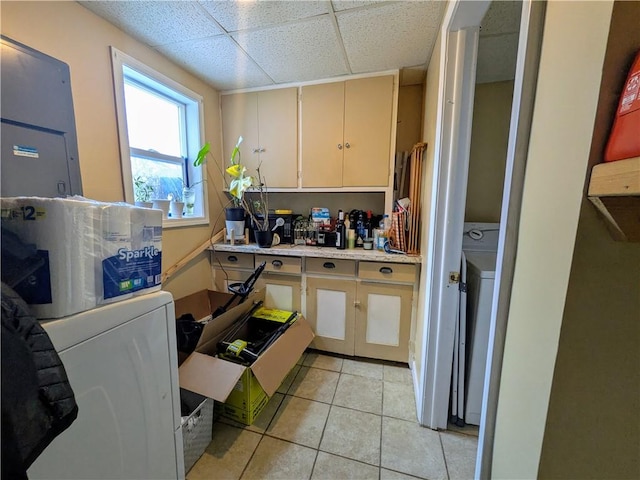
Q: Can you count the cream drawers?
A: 4